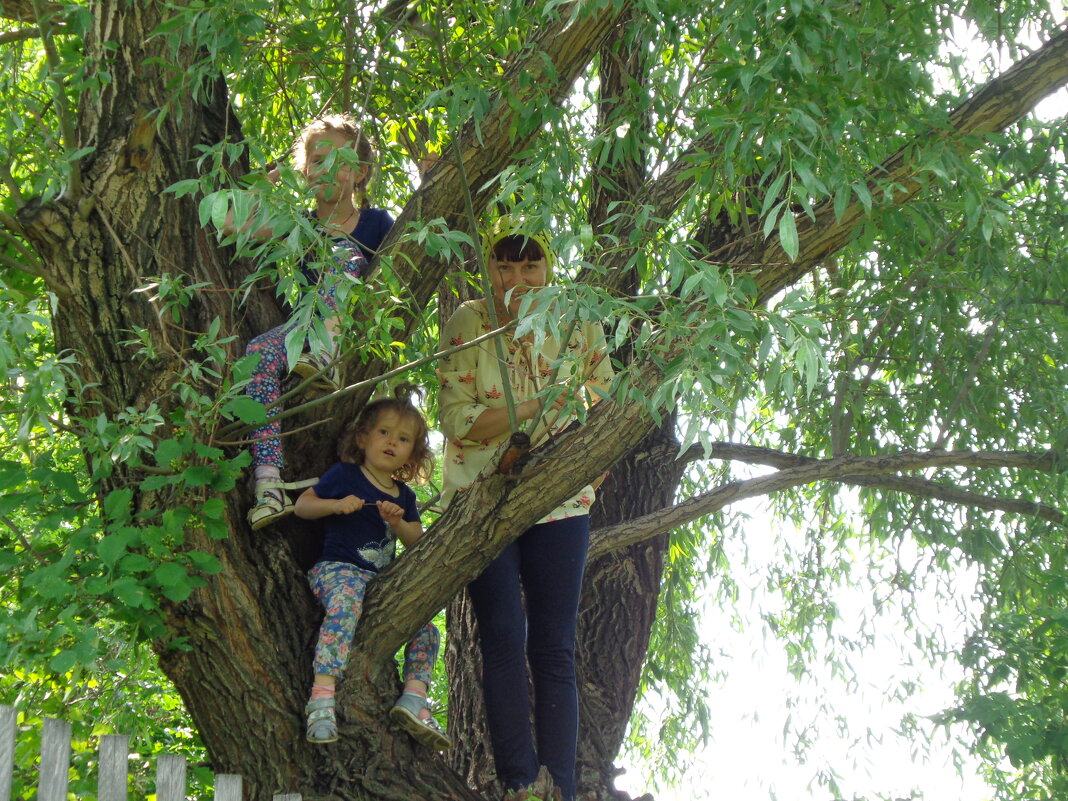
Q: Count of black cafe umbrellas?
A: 0